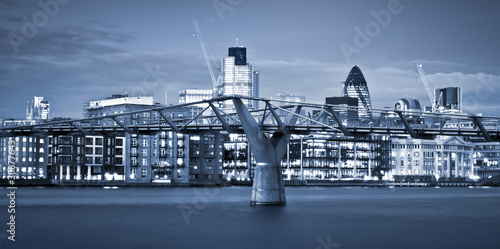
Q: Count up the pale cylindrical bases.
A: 1